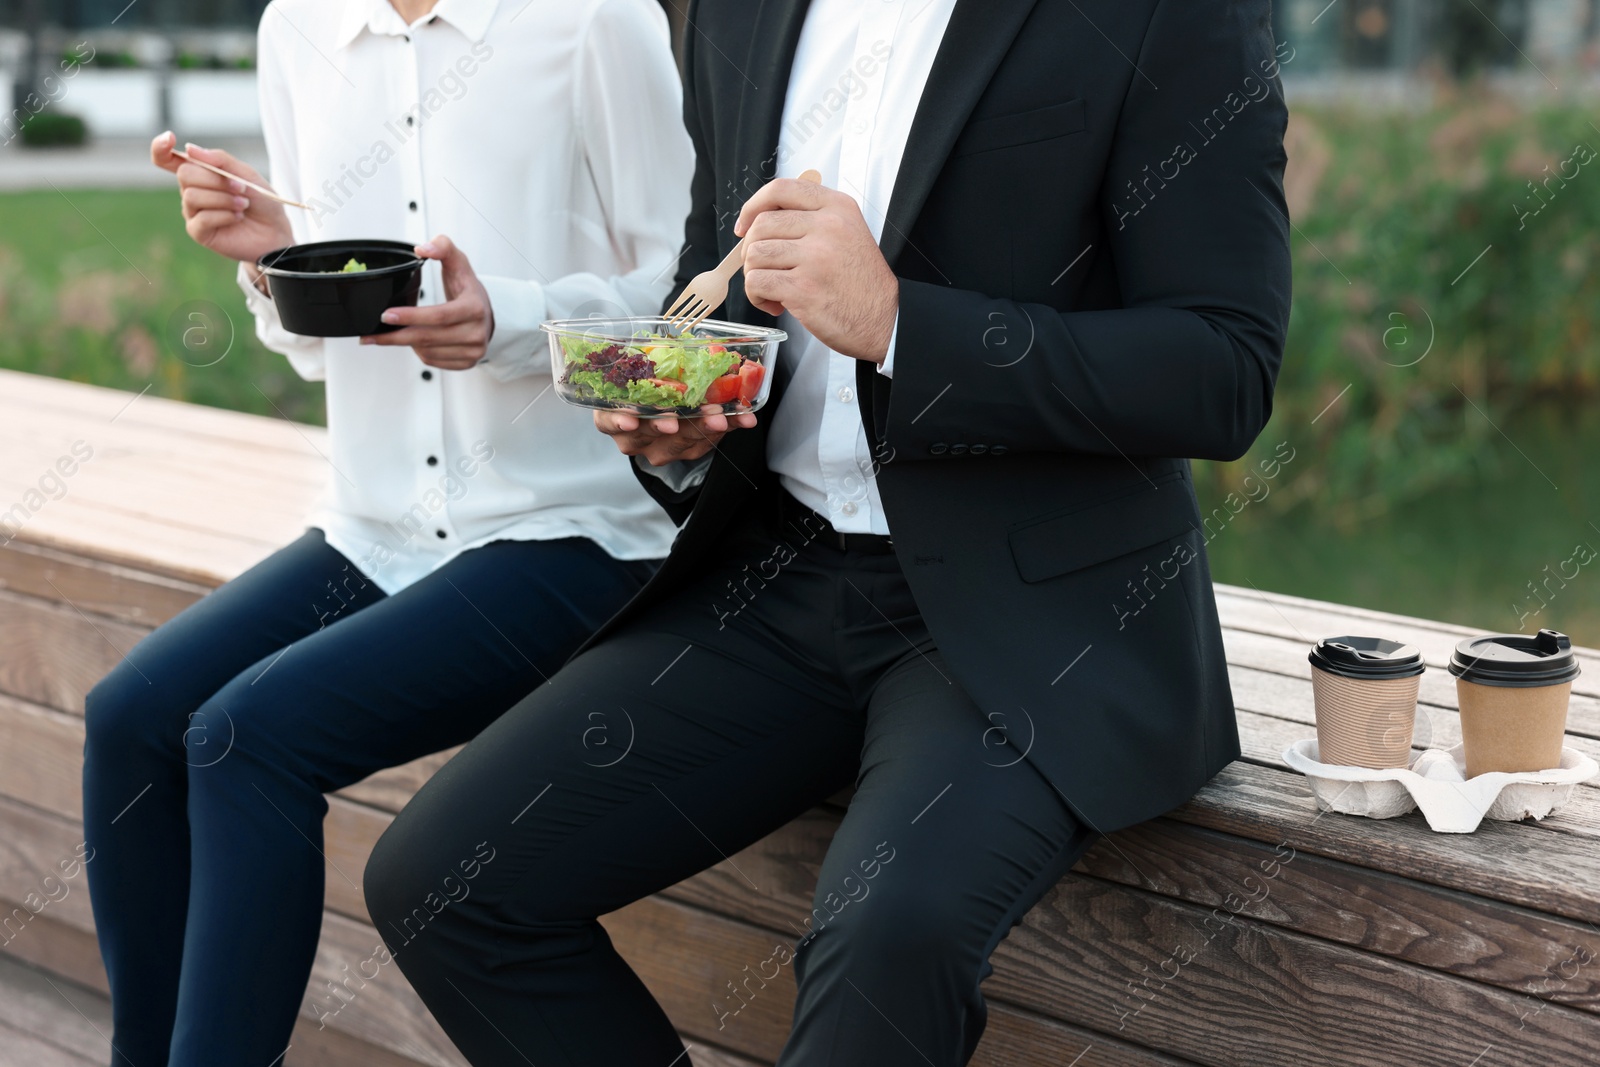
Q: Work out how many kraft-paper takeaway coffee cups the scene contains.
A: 2